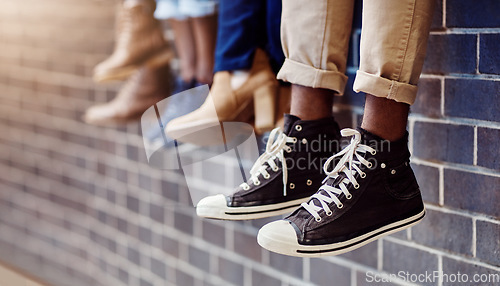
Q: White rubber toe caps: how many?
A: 2